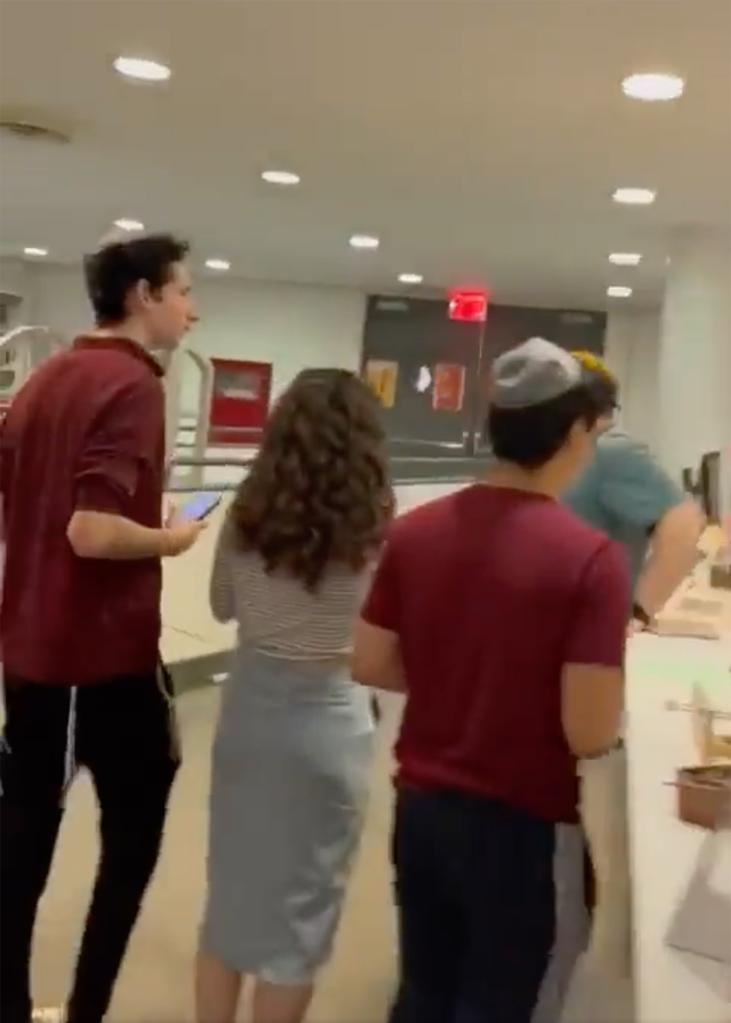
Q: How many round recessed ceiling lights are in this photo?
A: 11